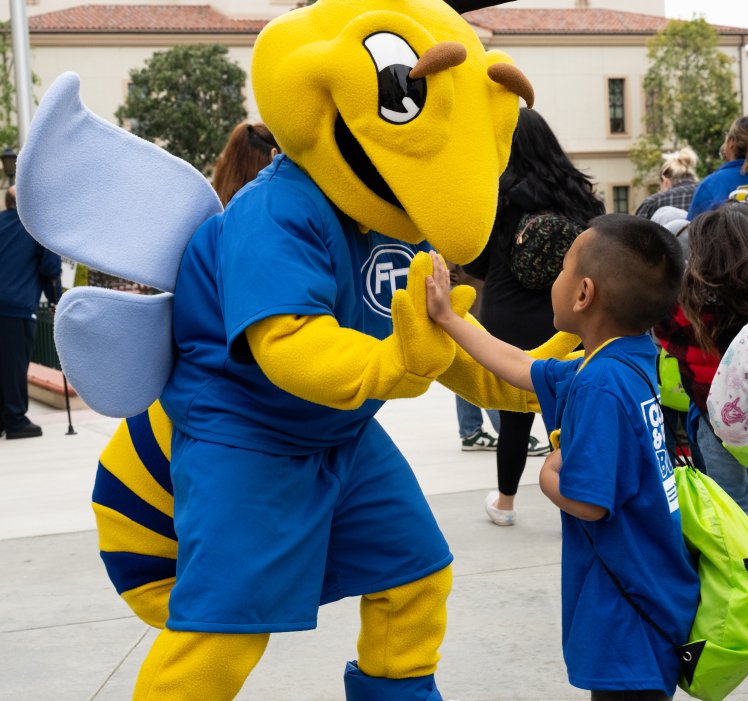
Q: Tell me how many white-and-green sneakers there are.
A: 2